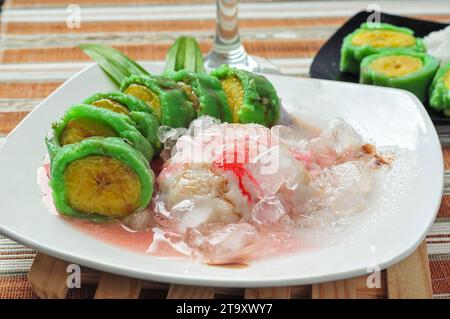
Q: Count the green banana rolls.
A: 9